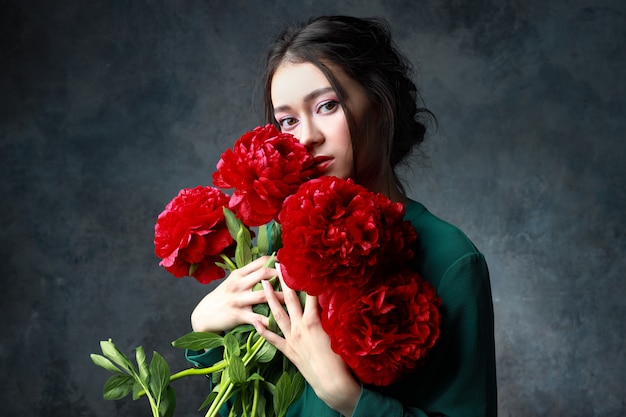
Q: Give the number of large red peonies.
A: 4